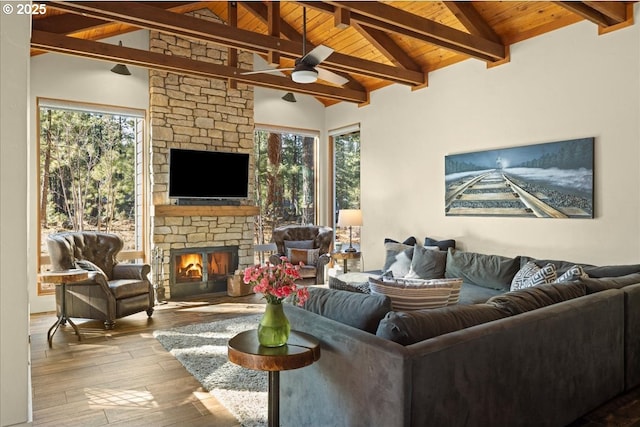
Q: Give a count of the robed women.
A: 0